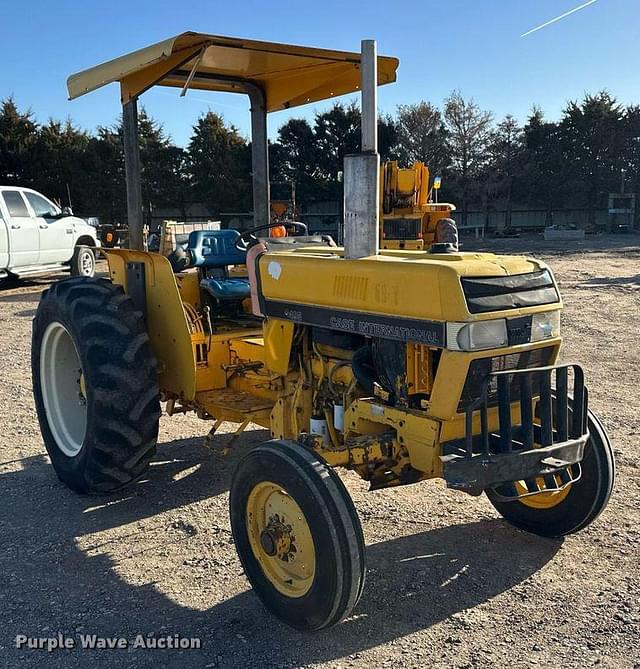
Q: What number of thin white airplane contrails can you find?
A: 1